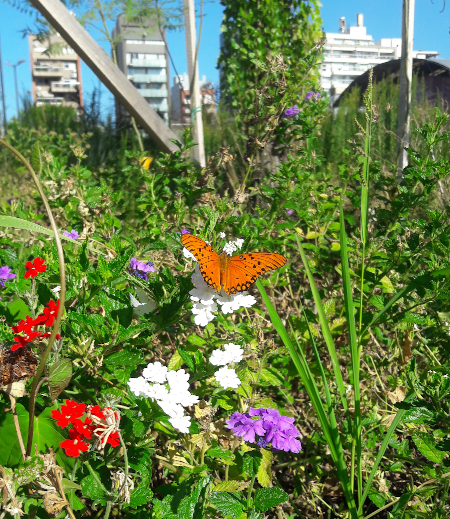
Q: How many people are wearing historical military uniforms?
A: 0